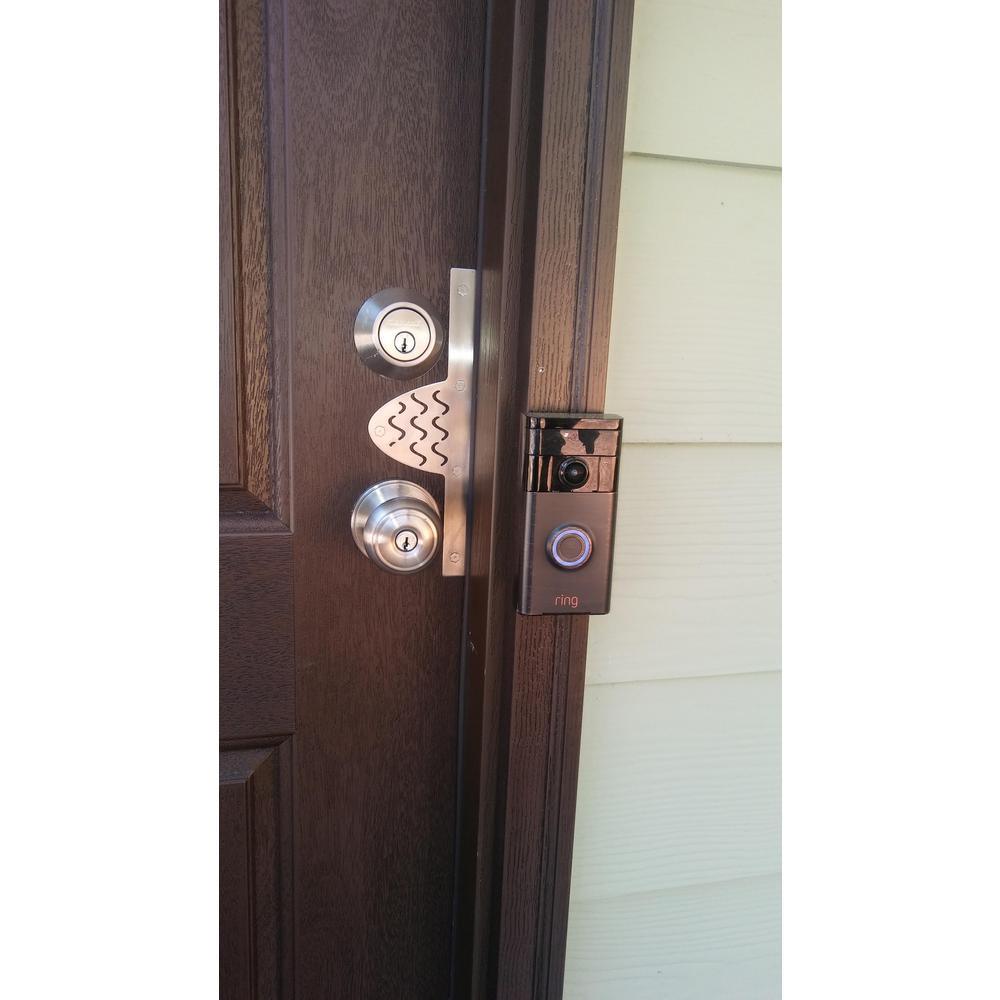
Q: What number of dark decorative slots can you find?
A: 9